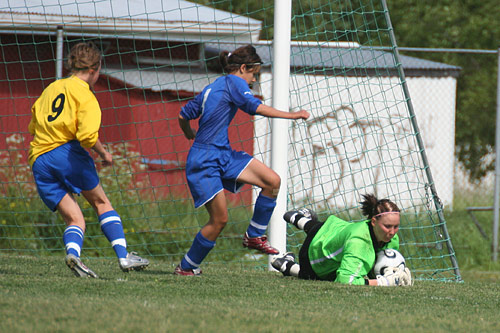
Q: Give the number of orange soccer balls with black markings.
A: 0